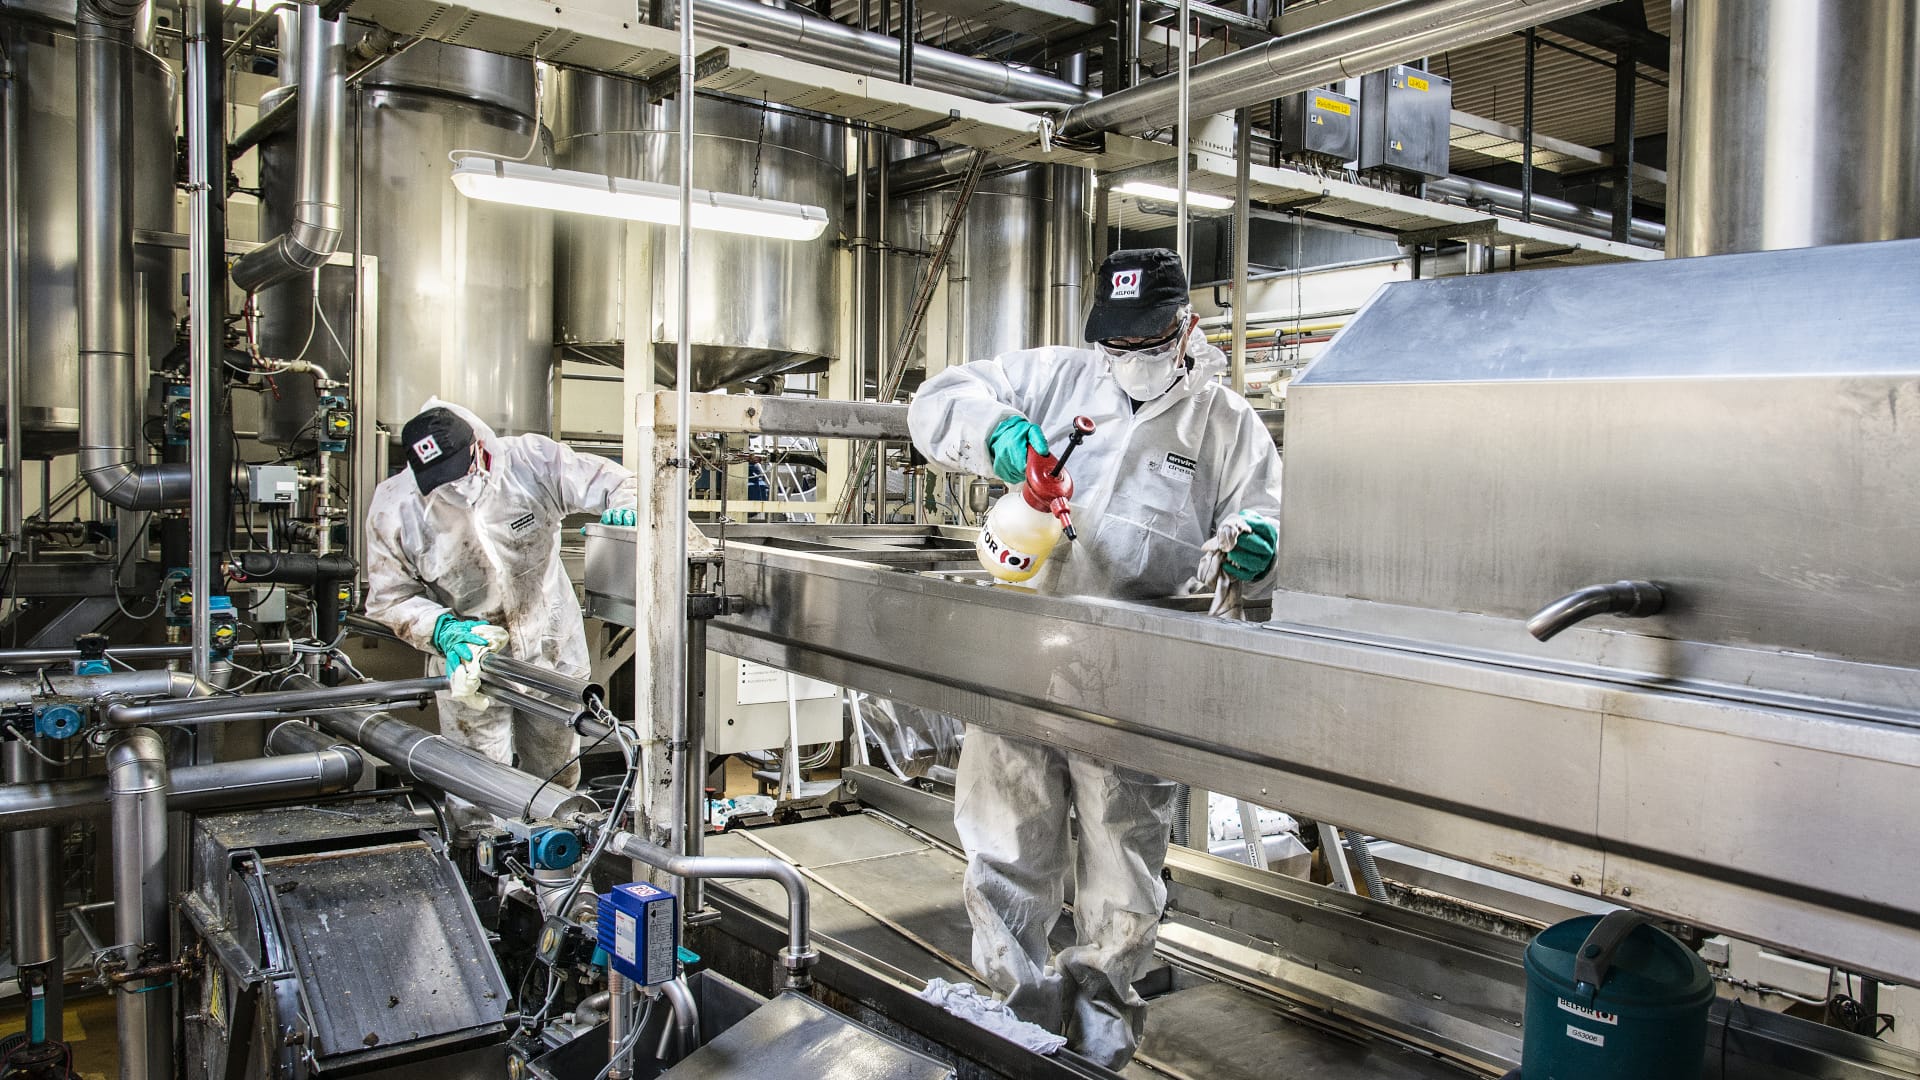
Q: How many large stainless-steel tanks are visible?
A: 5